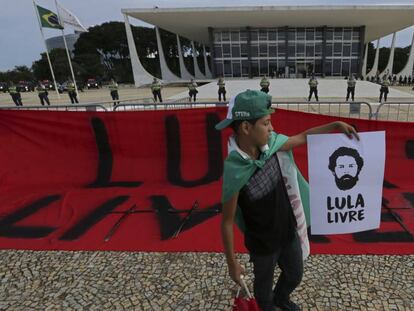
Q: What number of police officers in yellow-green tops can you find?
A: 11